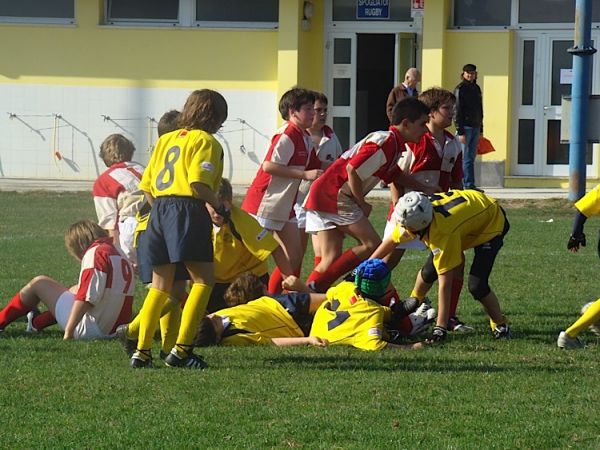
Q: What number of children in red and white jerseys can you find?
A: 6